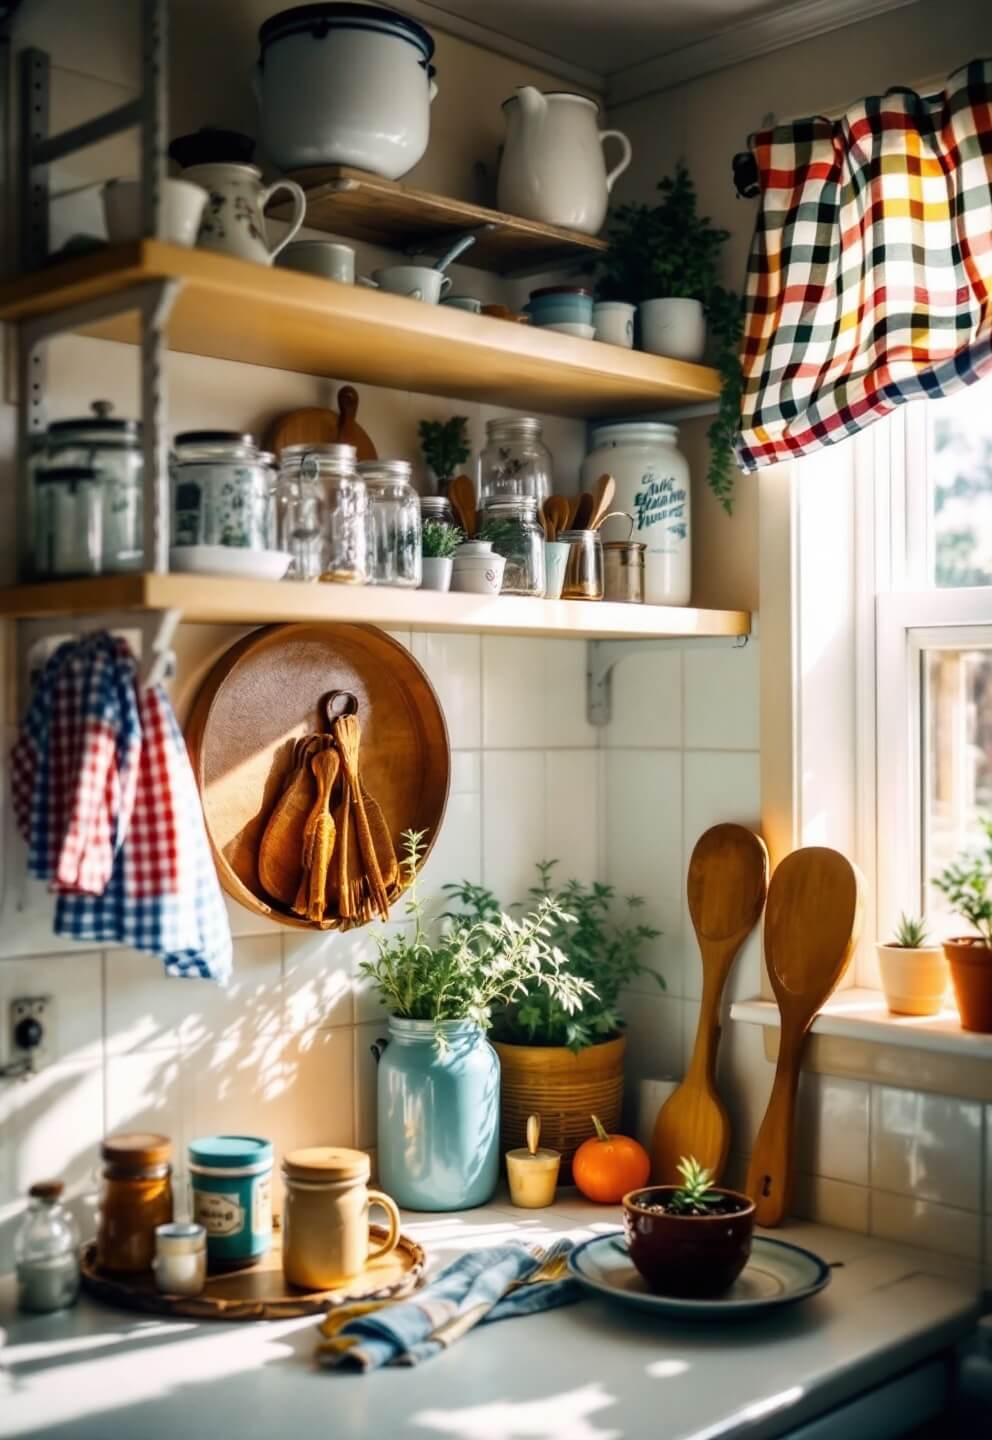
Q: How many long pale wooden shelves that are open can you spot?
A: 2